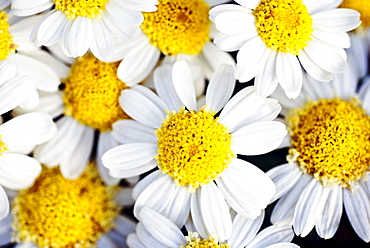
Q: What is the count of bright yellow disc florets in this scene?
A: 11